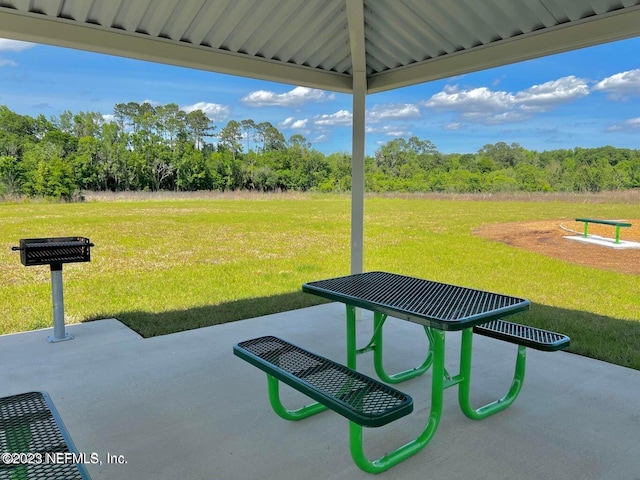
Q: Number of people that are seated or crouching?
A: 0